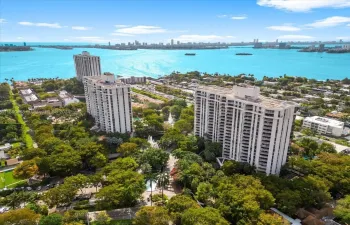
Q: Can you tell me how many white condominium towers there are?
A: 3